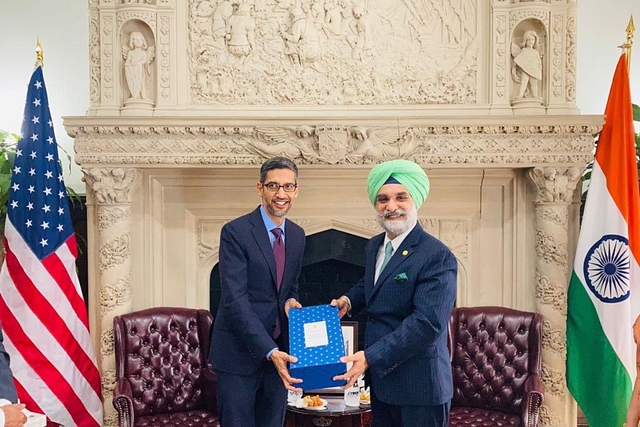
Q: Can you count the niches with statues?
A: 2